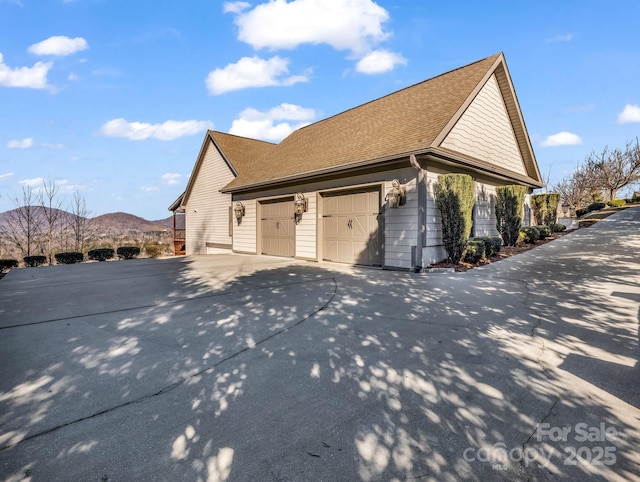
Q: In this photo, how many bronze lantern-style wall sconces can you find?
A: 3